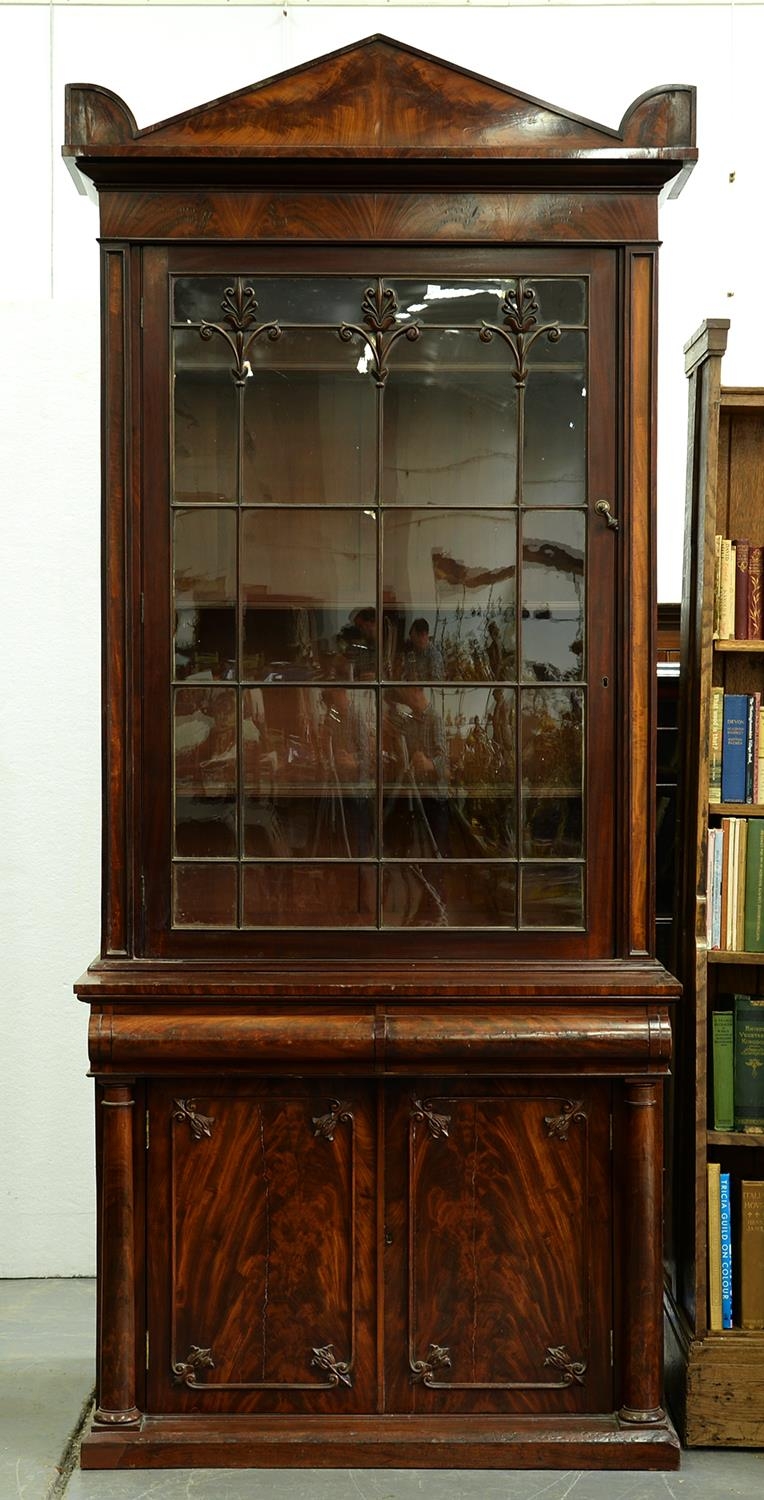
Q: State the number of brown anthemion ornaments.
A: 3